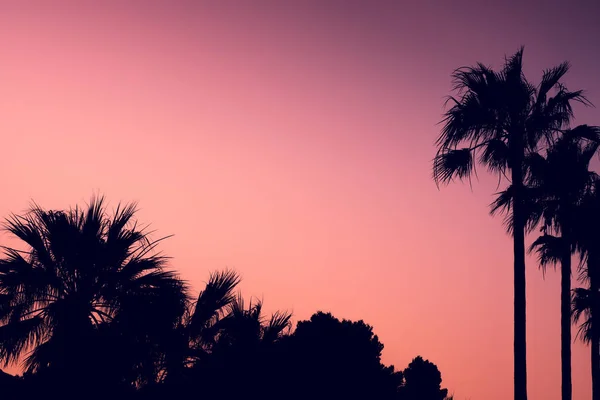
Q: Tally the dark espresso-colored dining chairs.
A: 0